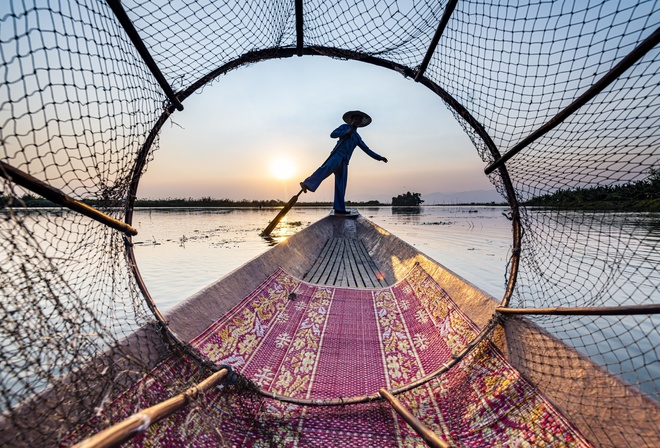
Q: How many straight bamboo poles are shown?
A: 8